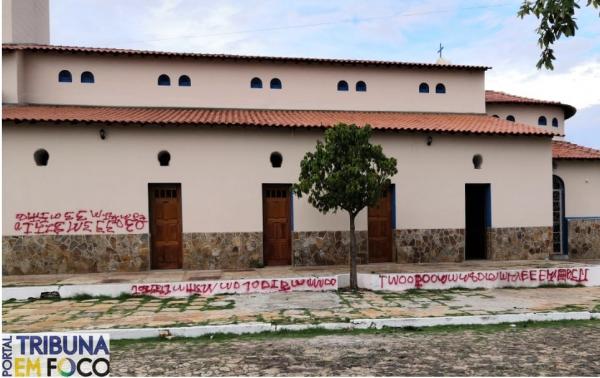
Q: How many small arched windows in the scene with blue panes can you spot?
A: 14